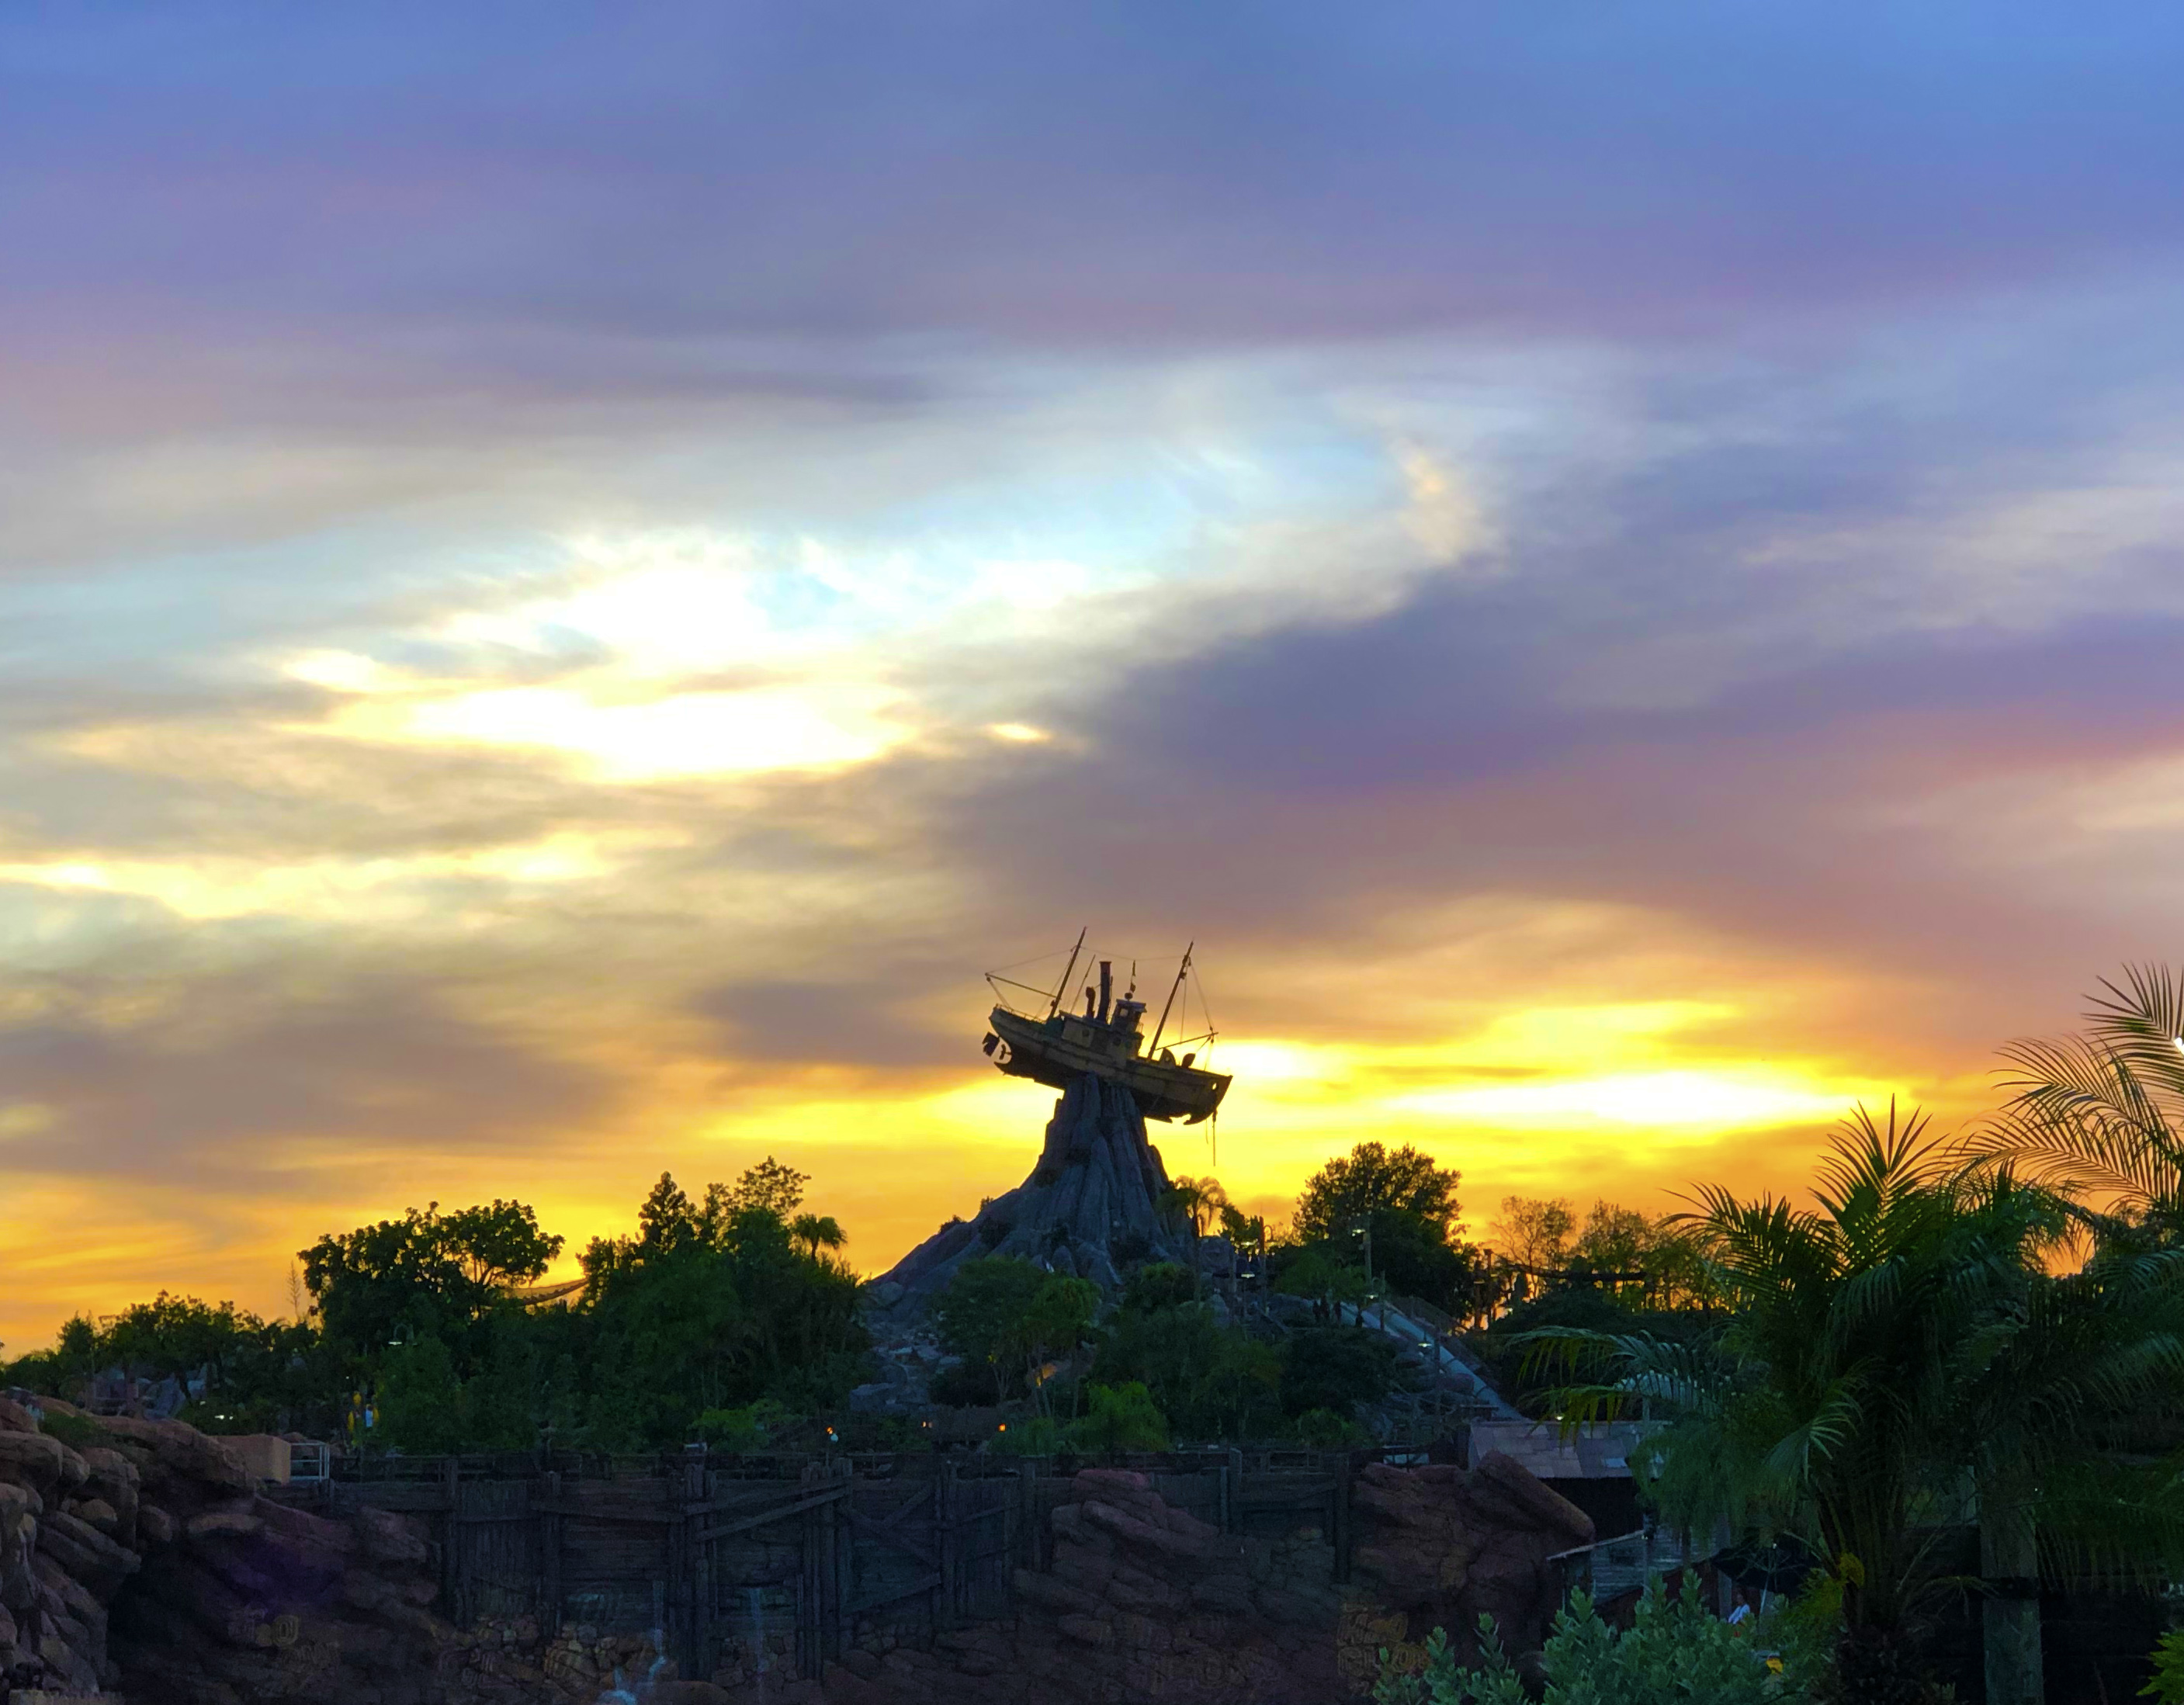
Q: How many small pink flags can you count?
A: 0